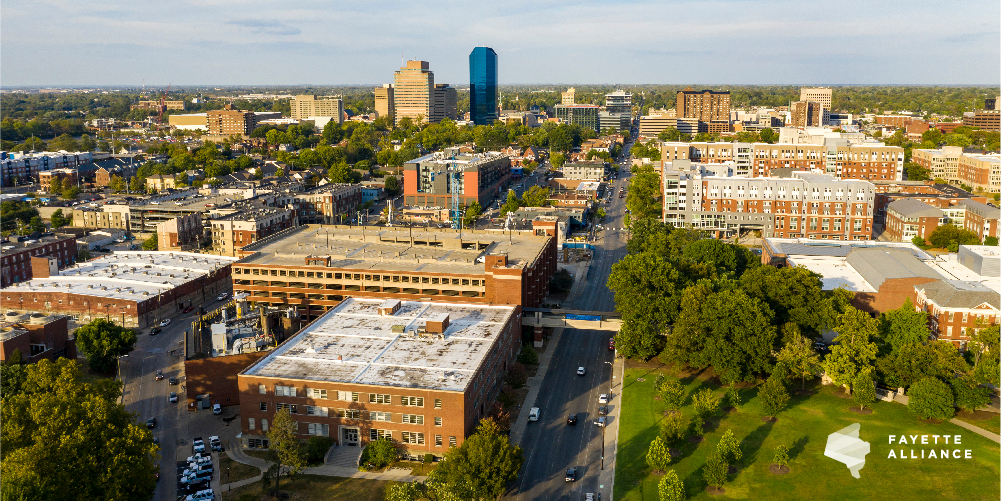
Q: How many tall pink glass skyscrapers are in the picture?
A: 0